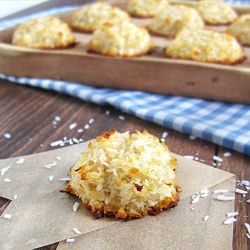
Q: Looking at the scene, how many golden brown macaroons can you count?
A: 9